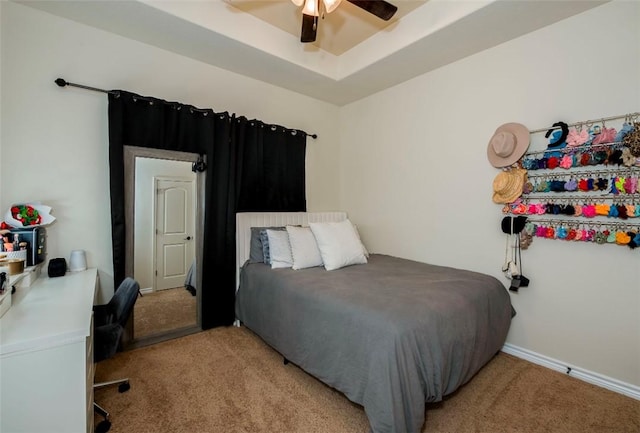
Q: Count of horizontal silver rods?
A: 5